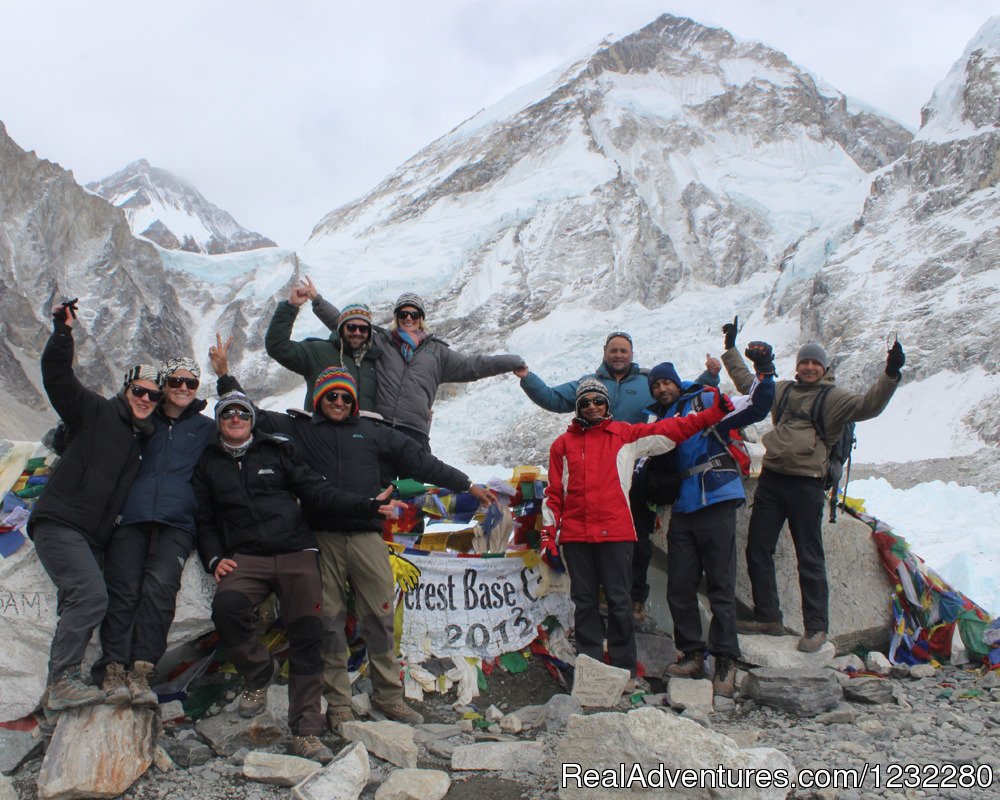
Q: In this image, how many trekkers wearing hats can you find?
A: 9